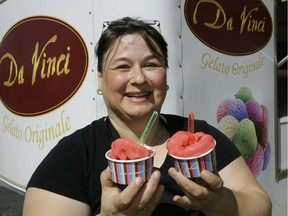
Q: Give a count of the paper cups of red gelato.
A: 2